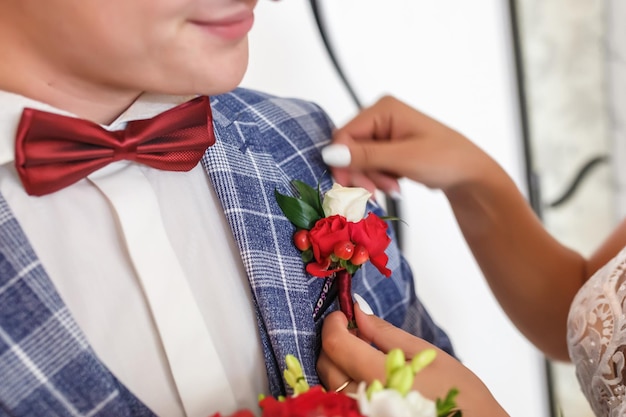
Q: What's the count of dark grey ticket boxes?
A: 0